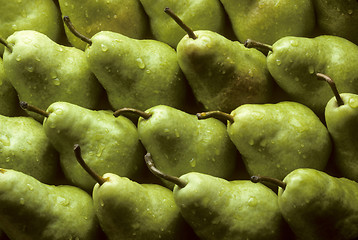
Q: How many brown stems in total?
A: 11